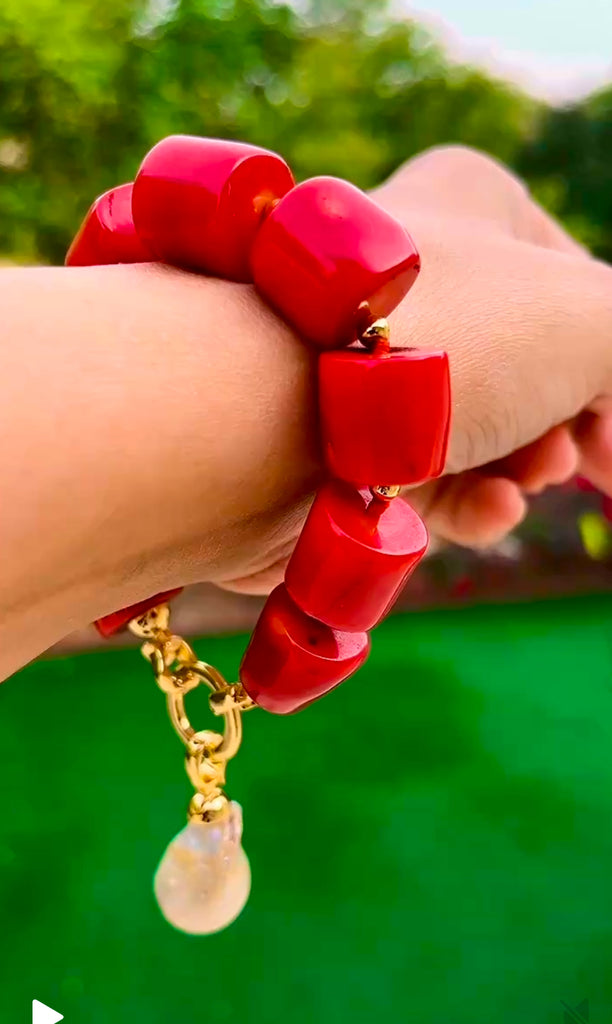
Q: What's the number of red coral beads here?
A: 7